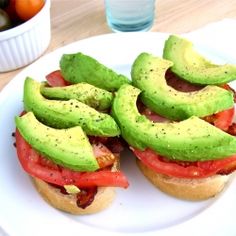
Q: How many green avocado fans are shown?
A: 7